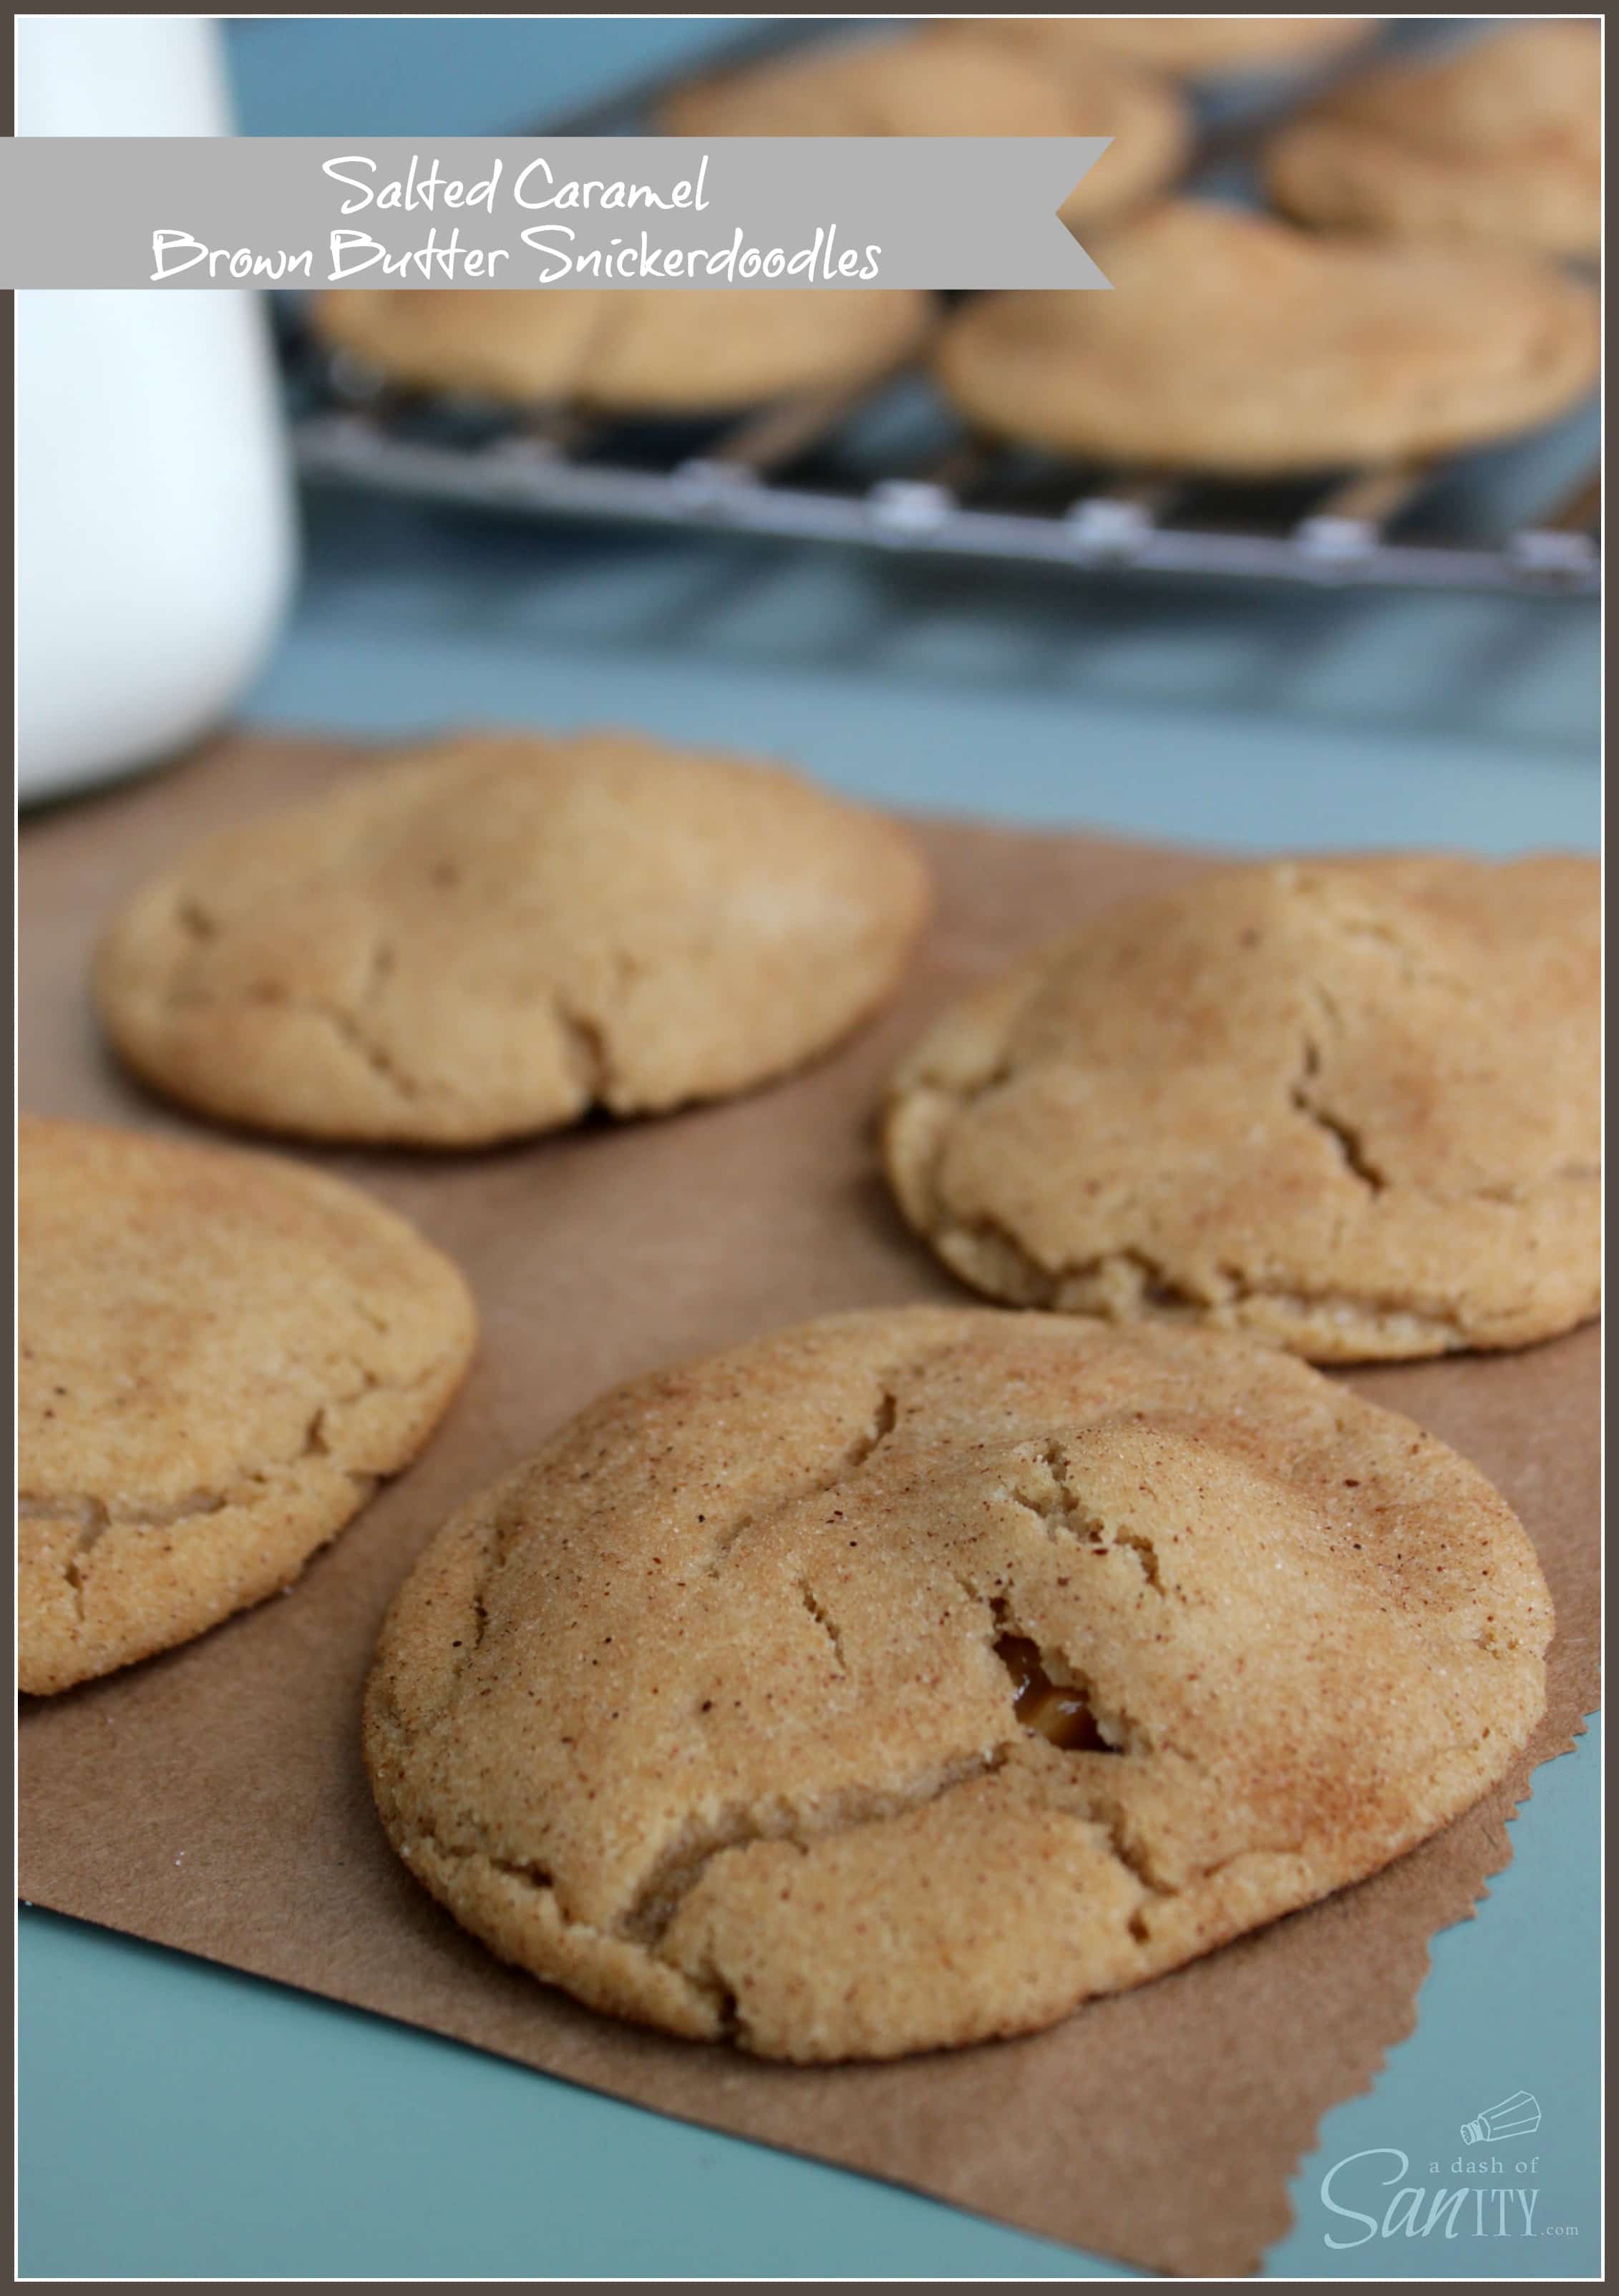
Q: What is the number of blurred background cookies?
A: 5